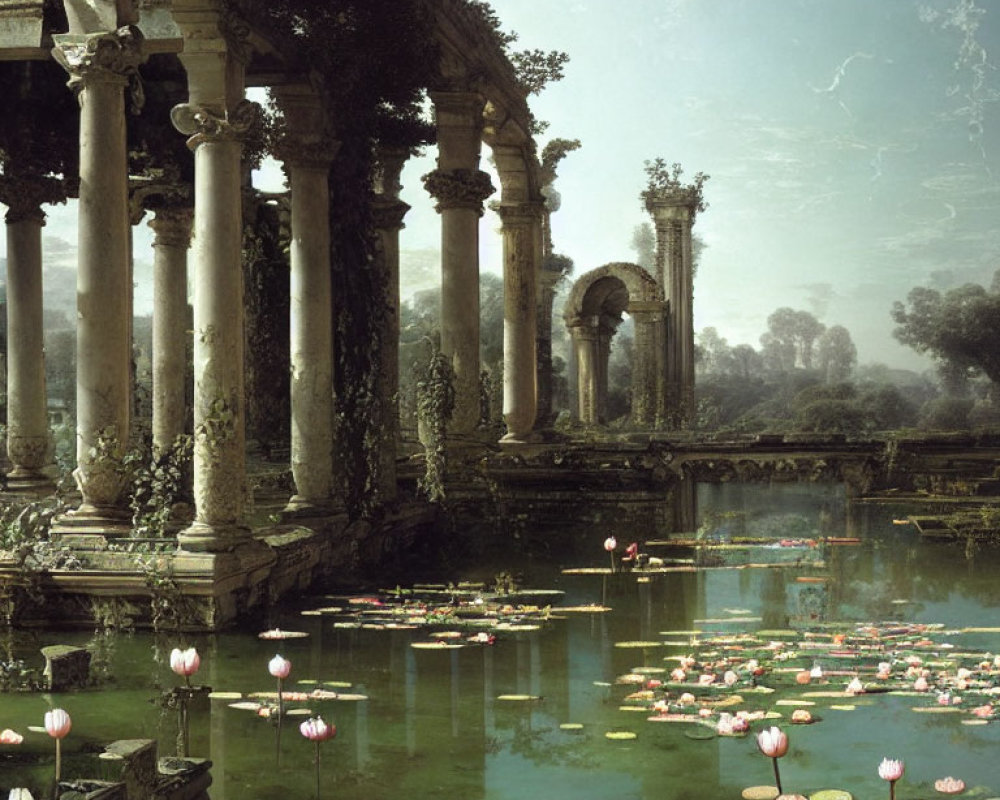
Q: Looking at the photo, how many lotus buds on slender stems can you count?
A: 7